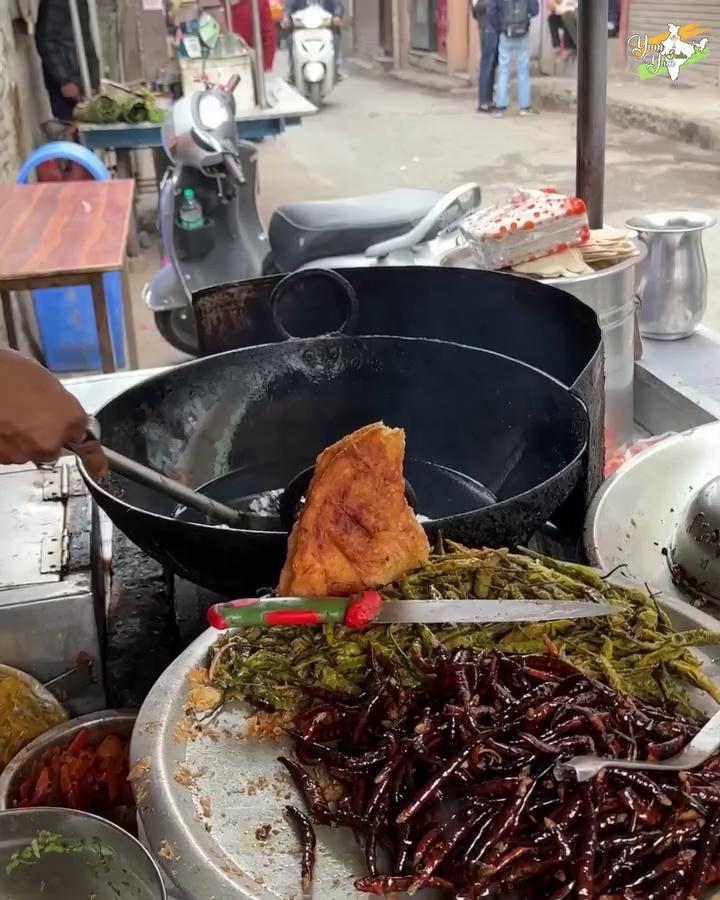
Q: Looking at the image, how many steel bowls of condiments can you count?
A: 3